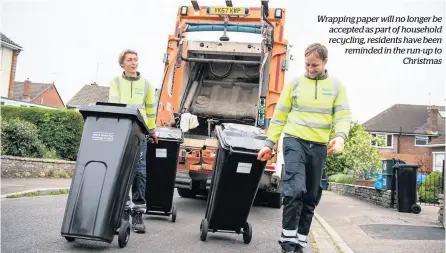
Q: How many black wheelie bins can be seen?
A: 4